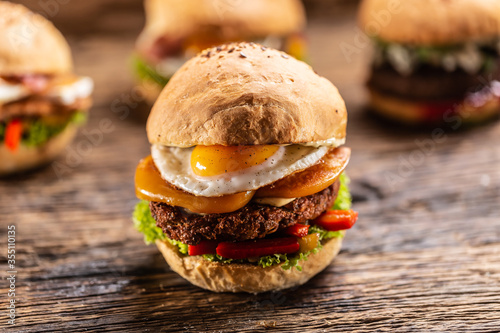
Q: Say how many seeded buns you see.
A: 1